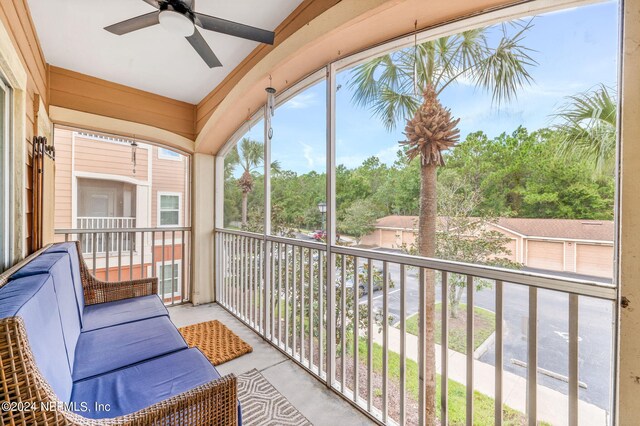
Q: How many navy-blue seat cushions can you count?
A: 3